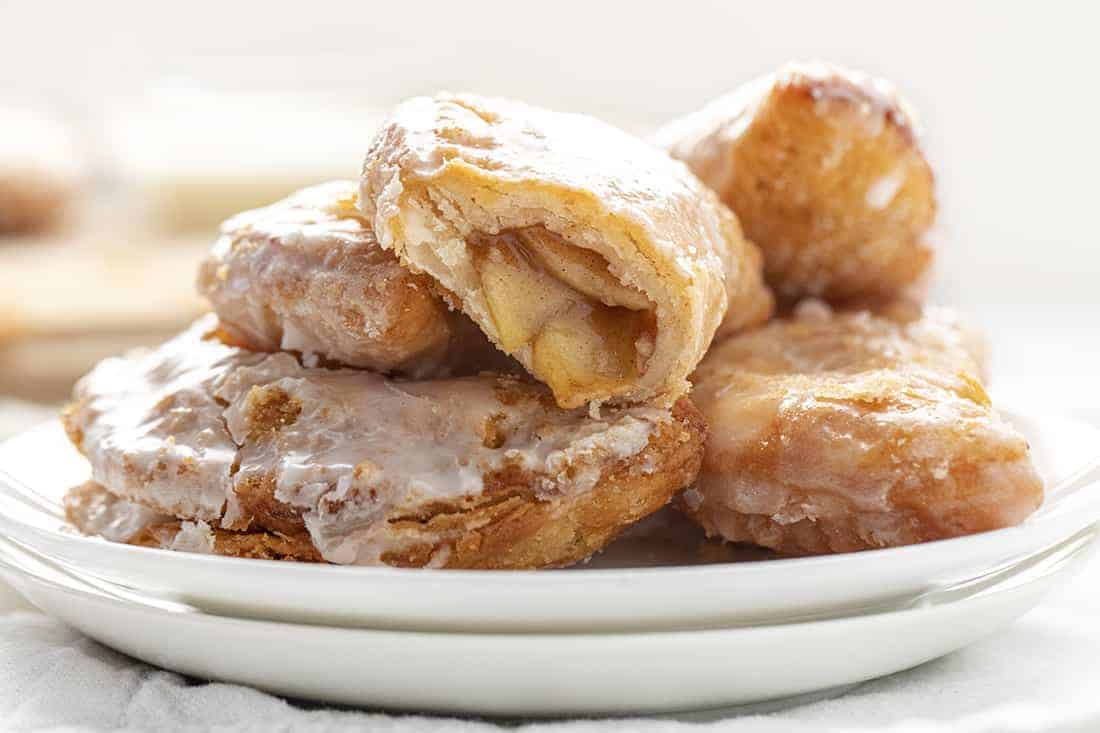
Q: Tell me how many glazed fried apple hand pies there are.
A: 5